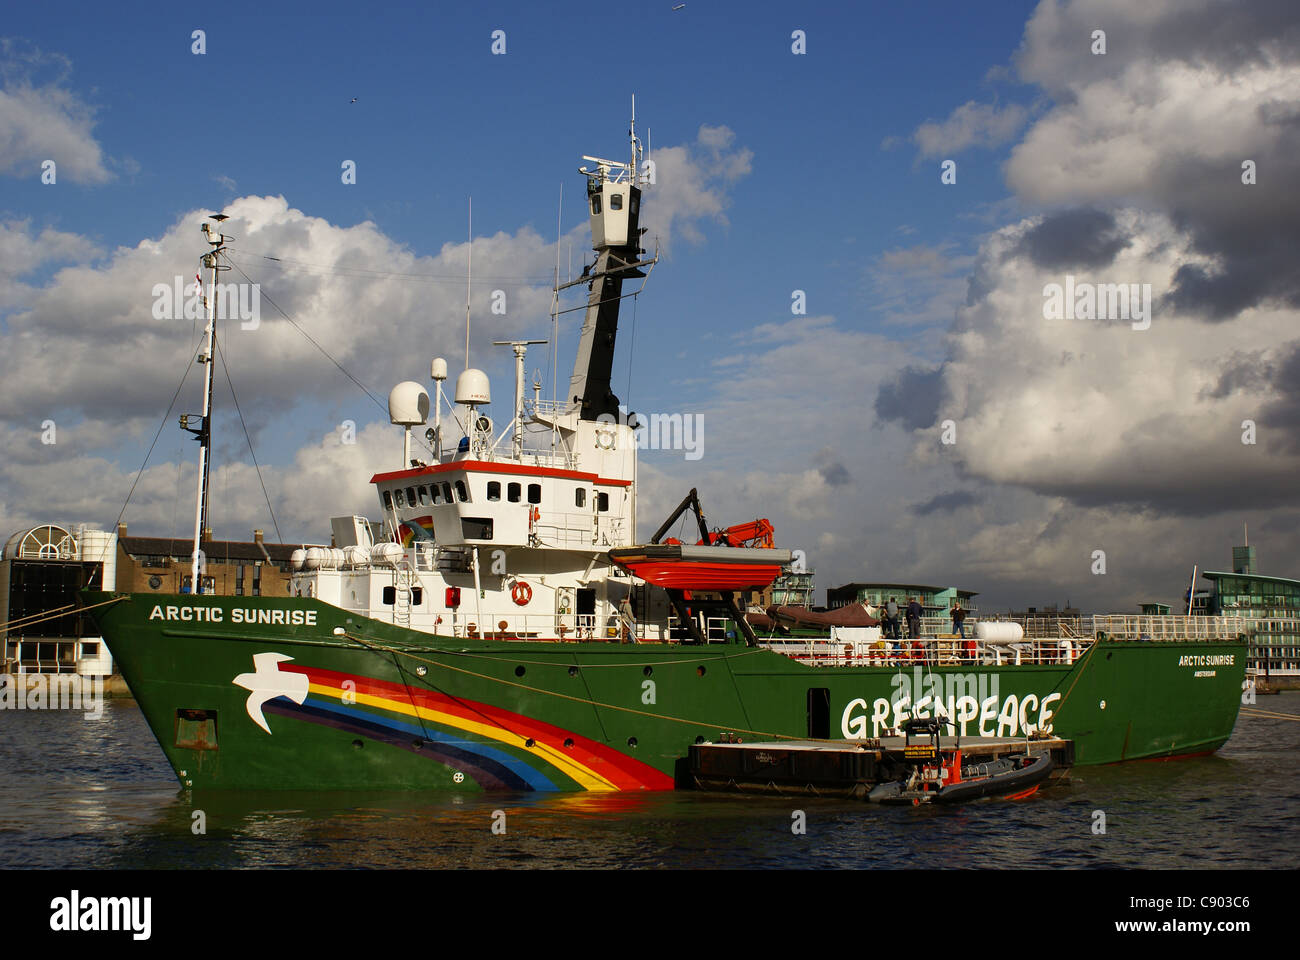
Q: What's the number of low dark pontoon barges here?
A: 1